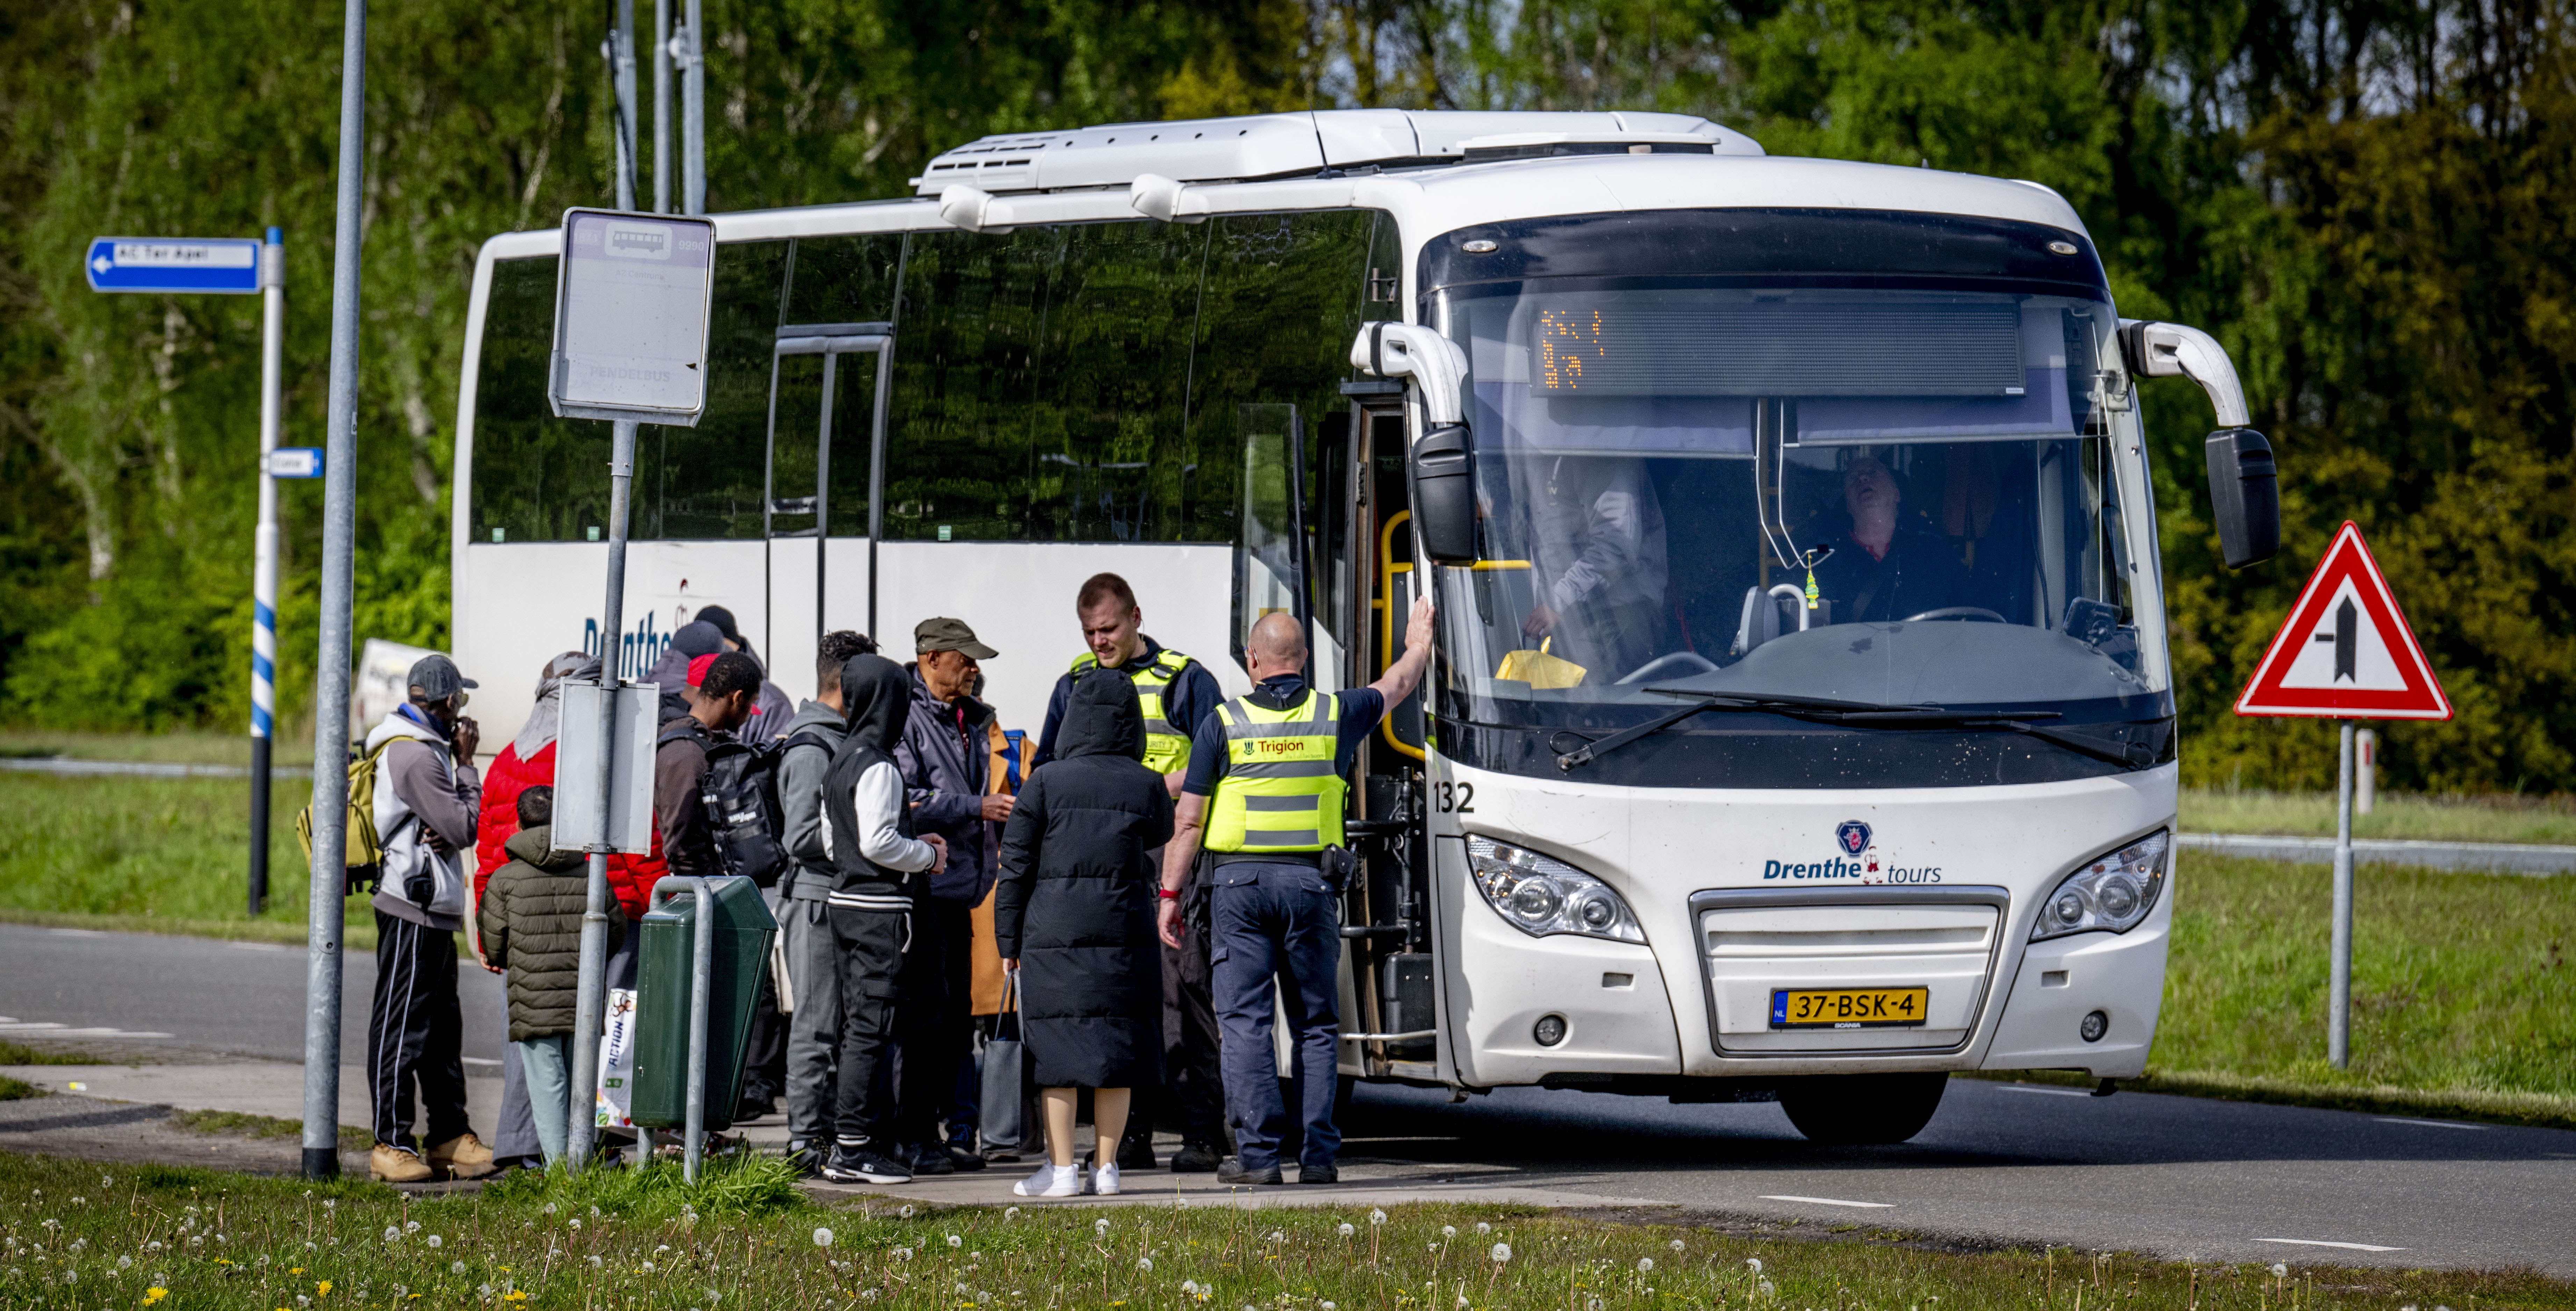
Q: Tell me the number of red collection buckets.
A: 0